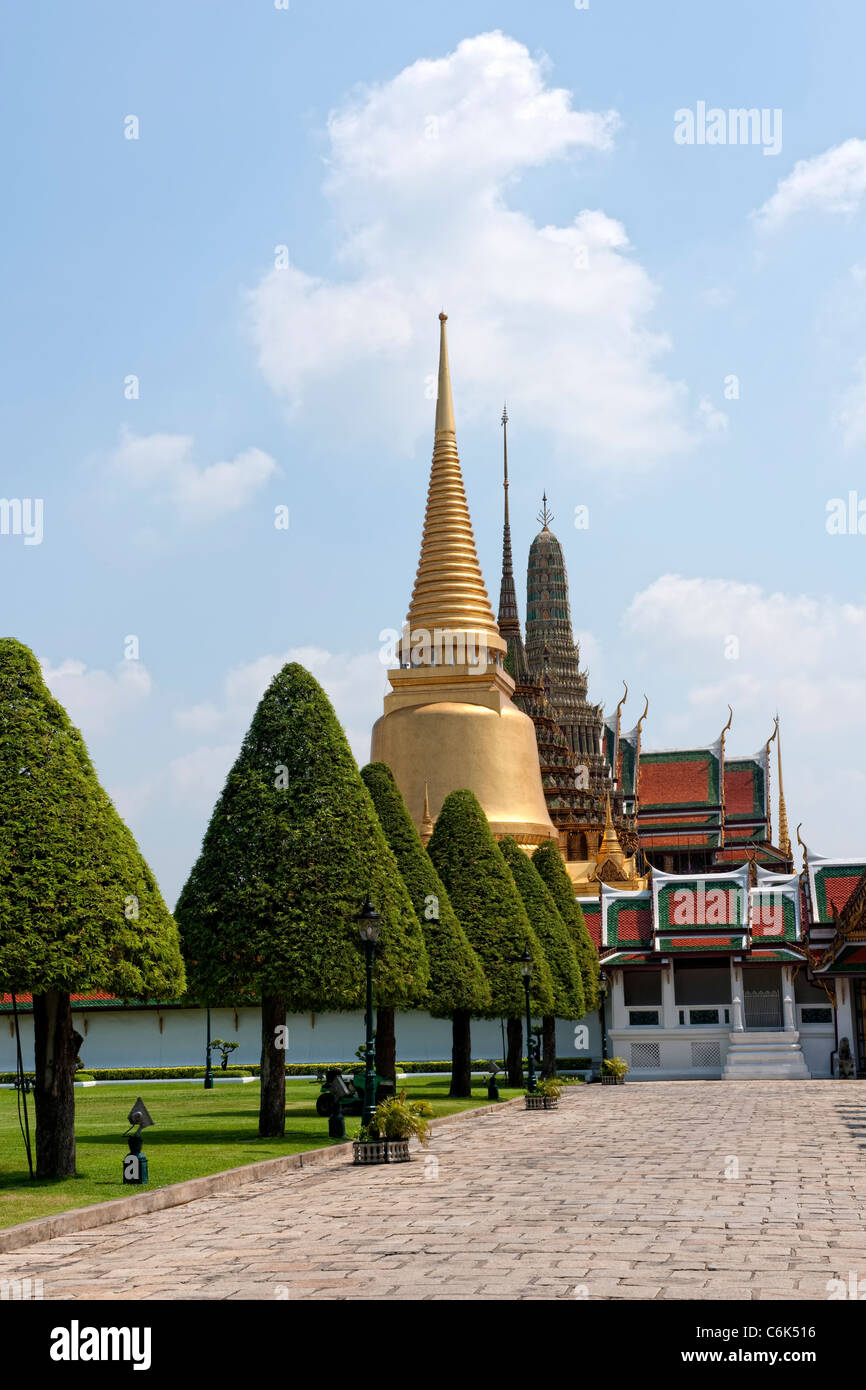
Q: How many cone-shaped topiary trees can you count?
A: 6